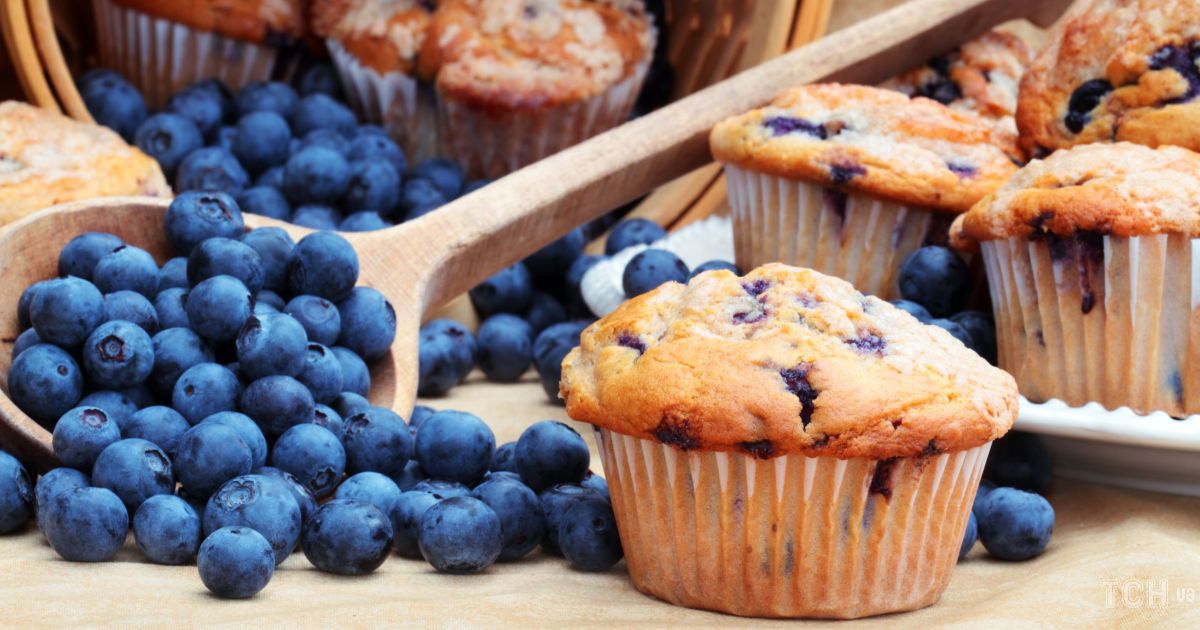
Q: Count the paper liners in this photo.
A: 6